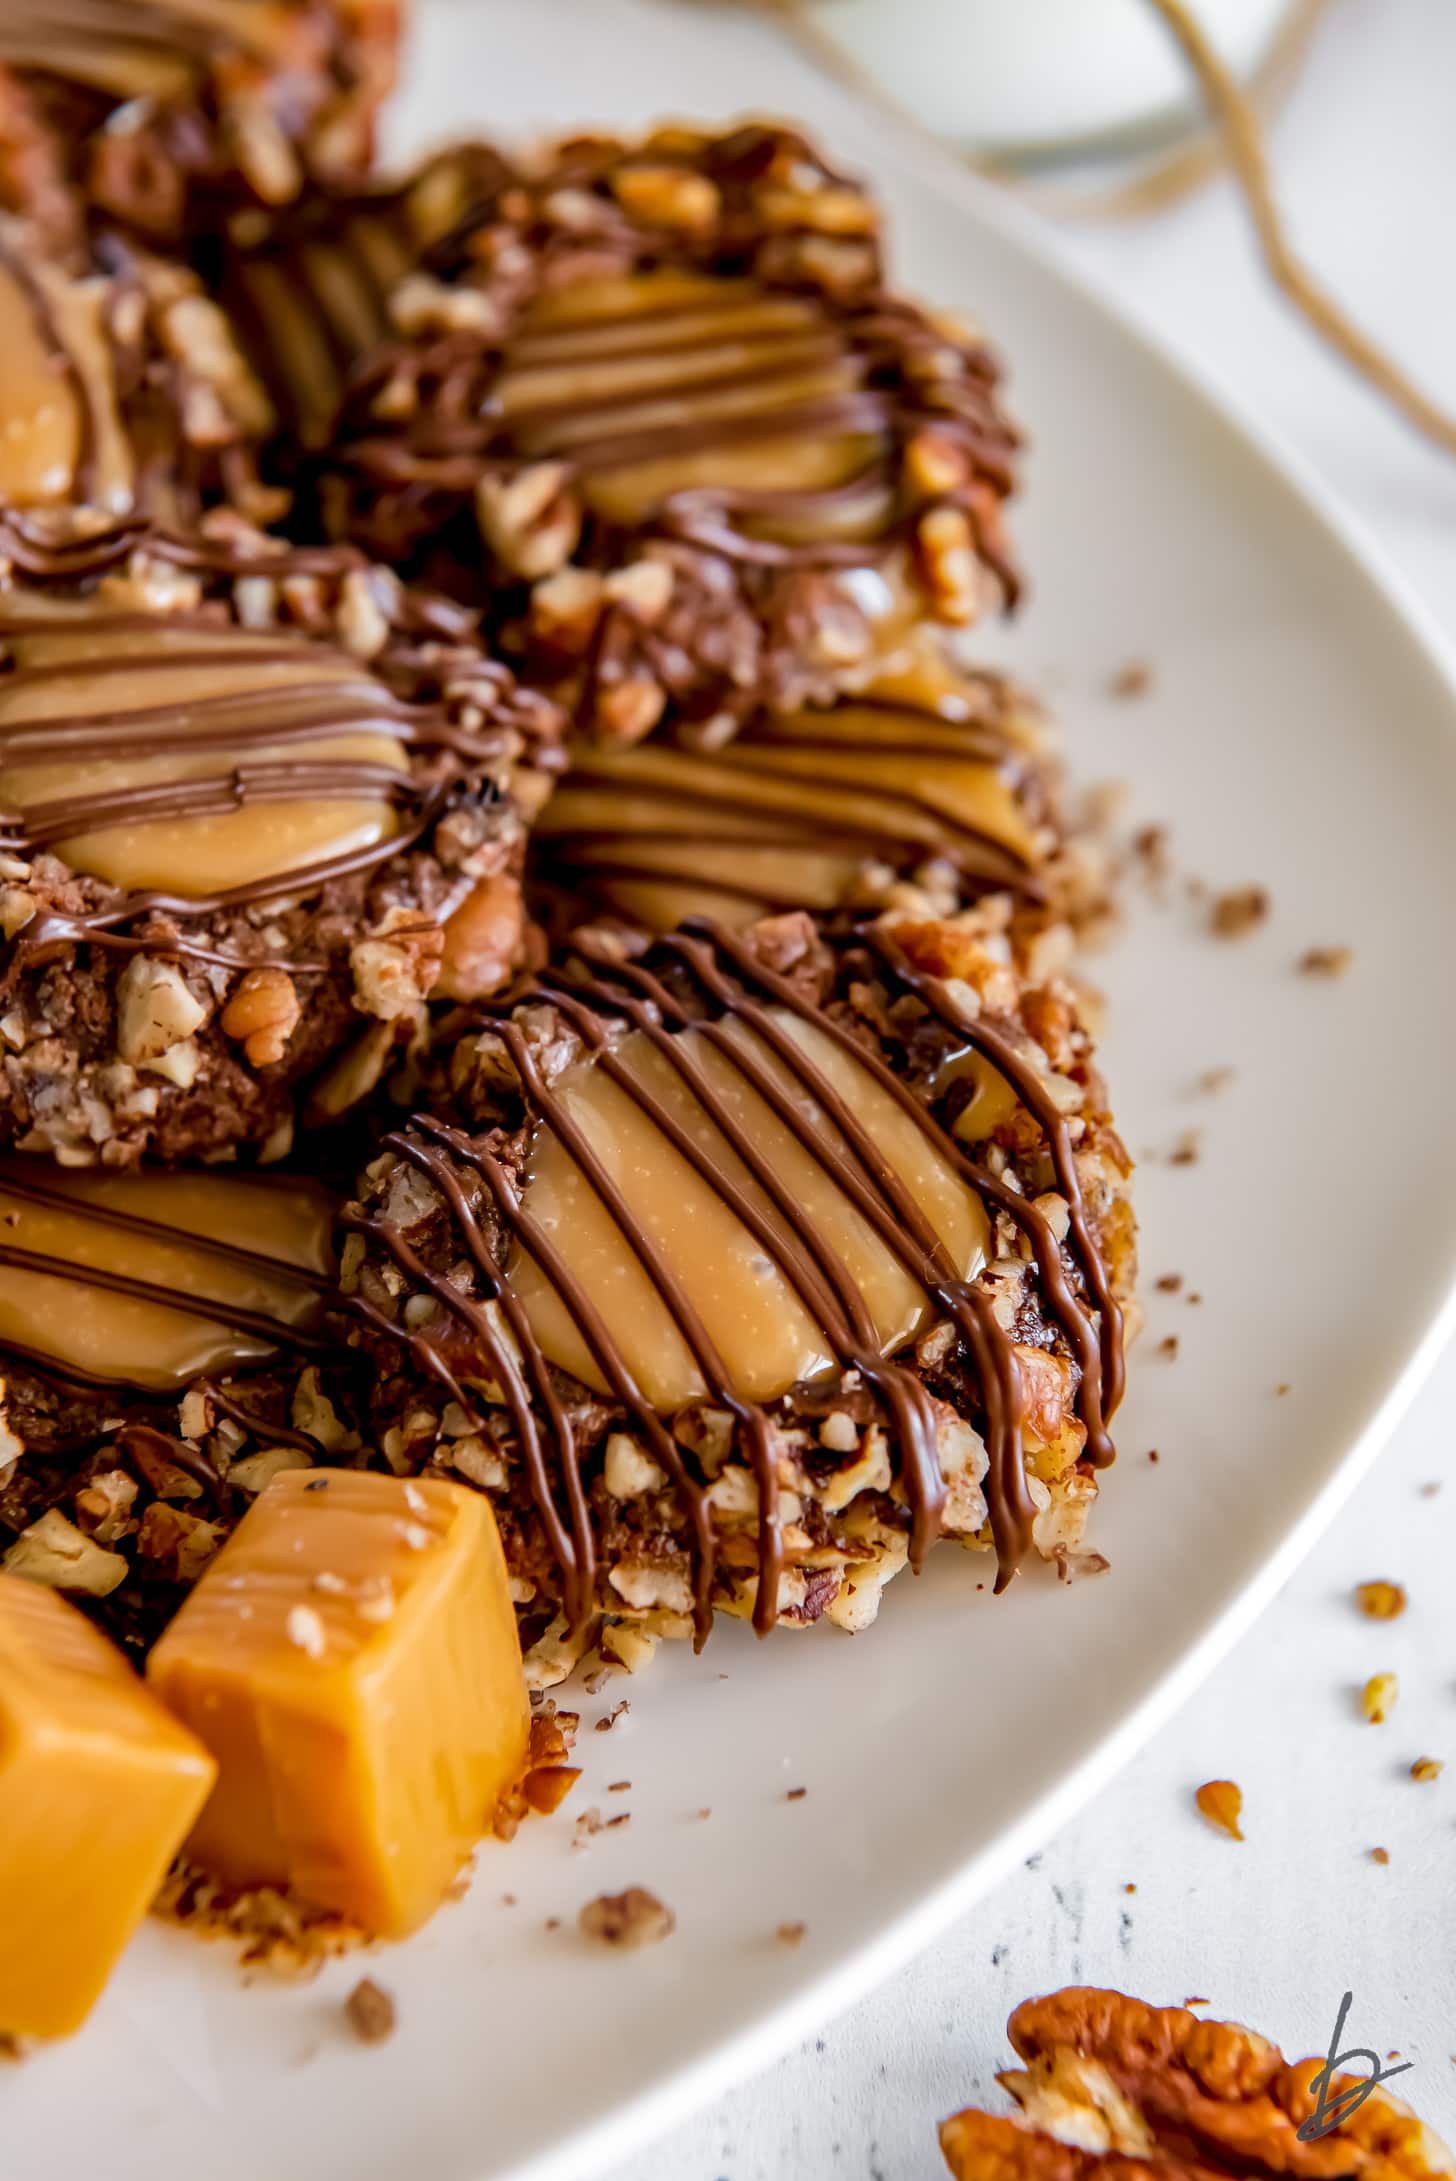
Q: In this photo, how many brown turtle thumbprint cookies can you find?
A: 8